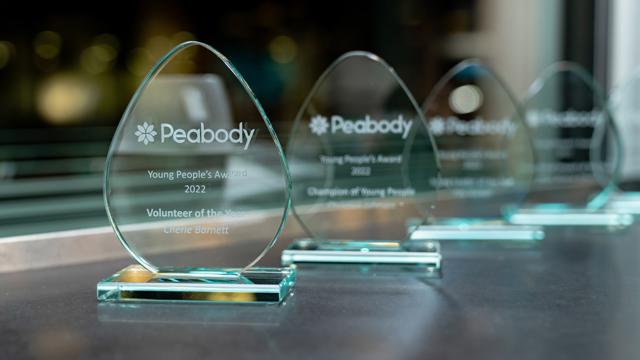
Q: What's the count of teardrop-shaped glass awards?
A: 5